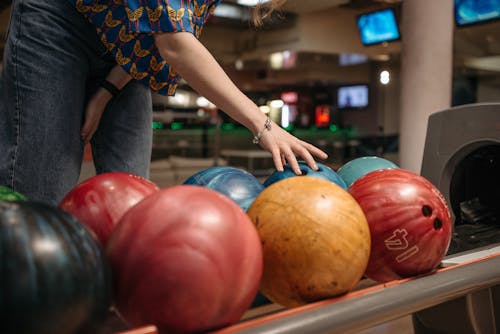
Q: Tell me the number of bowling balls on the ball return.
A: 9